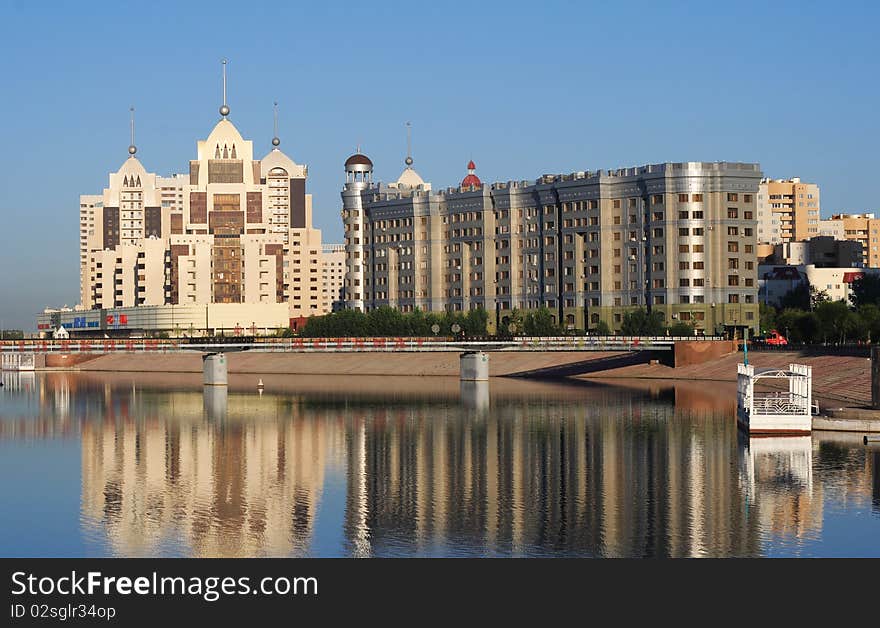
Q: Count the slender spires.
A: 4